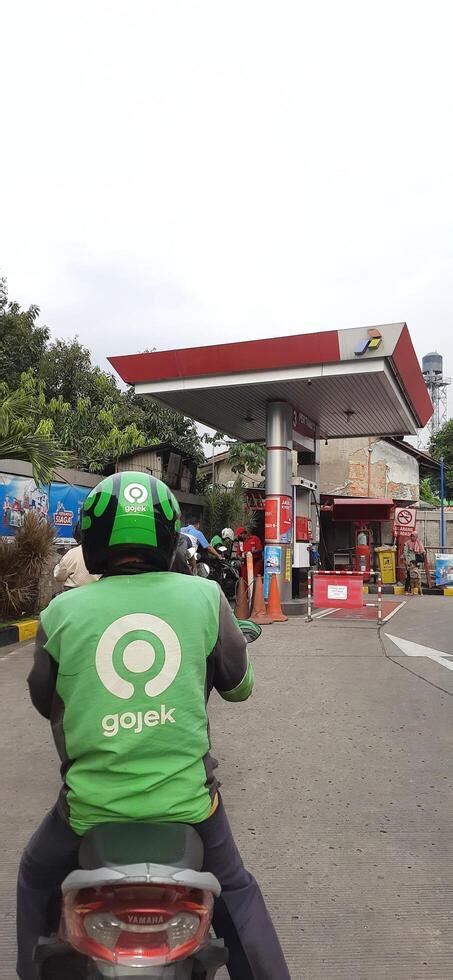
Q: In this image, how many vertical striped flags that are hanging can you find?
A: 0